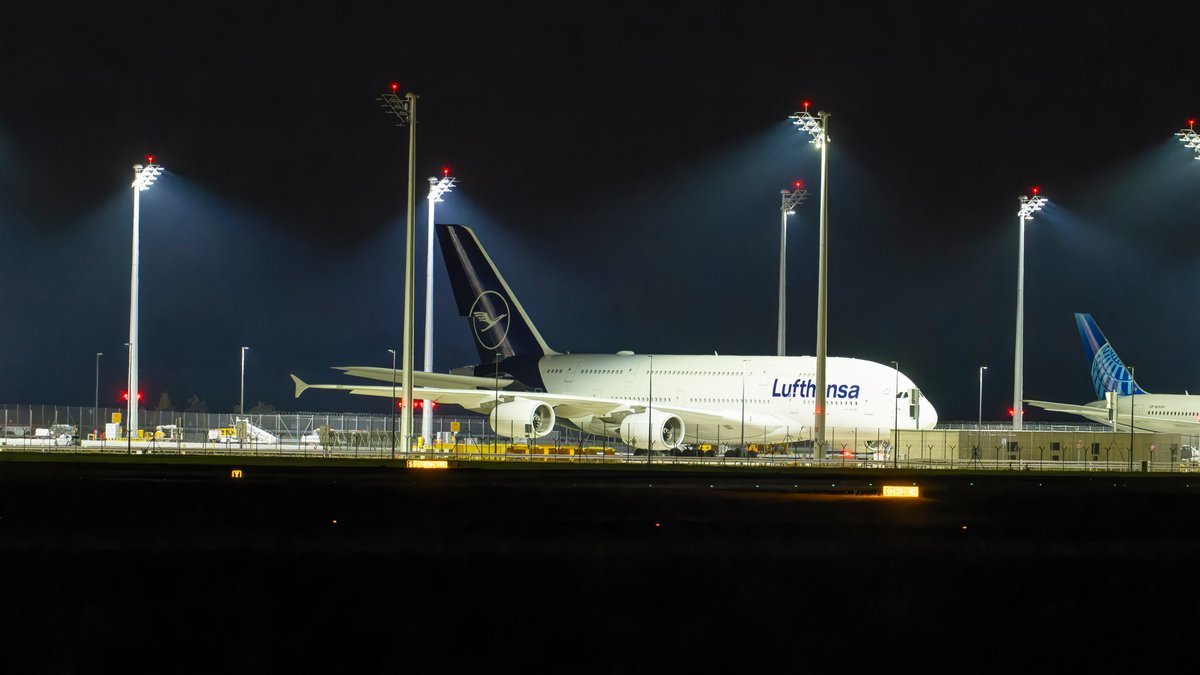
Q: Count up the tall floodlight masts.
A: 7